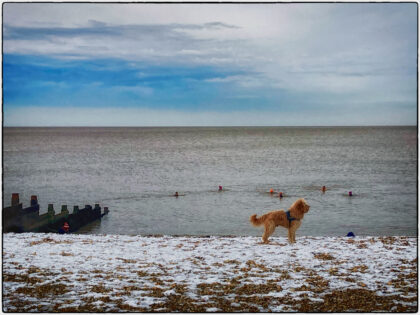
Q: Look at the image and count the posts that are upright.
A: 8